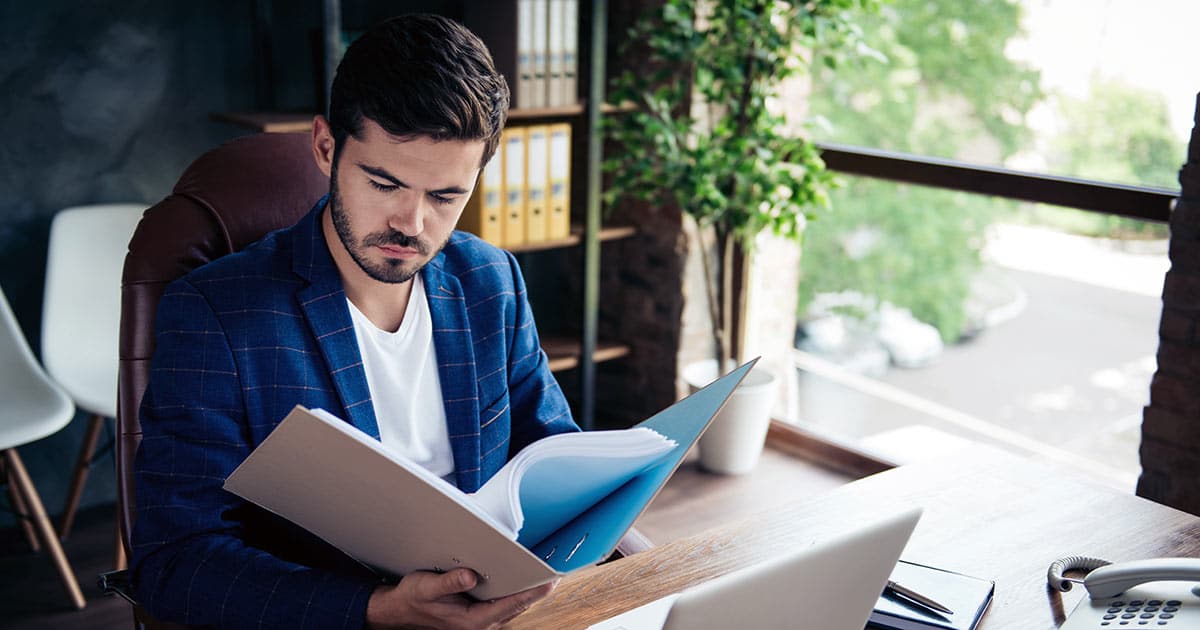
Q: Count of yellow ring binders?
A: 4